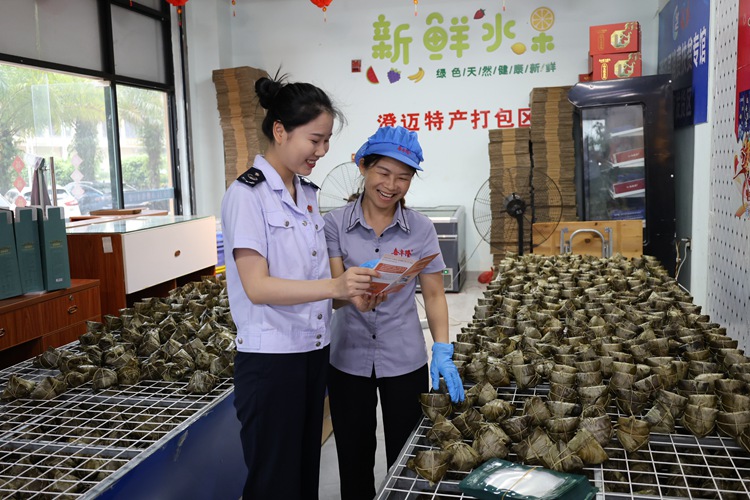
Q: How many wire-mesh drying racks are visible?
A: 2